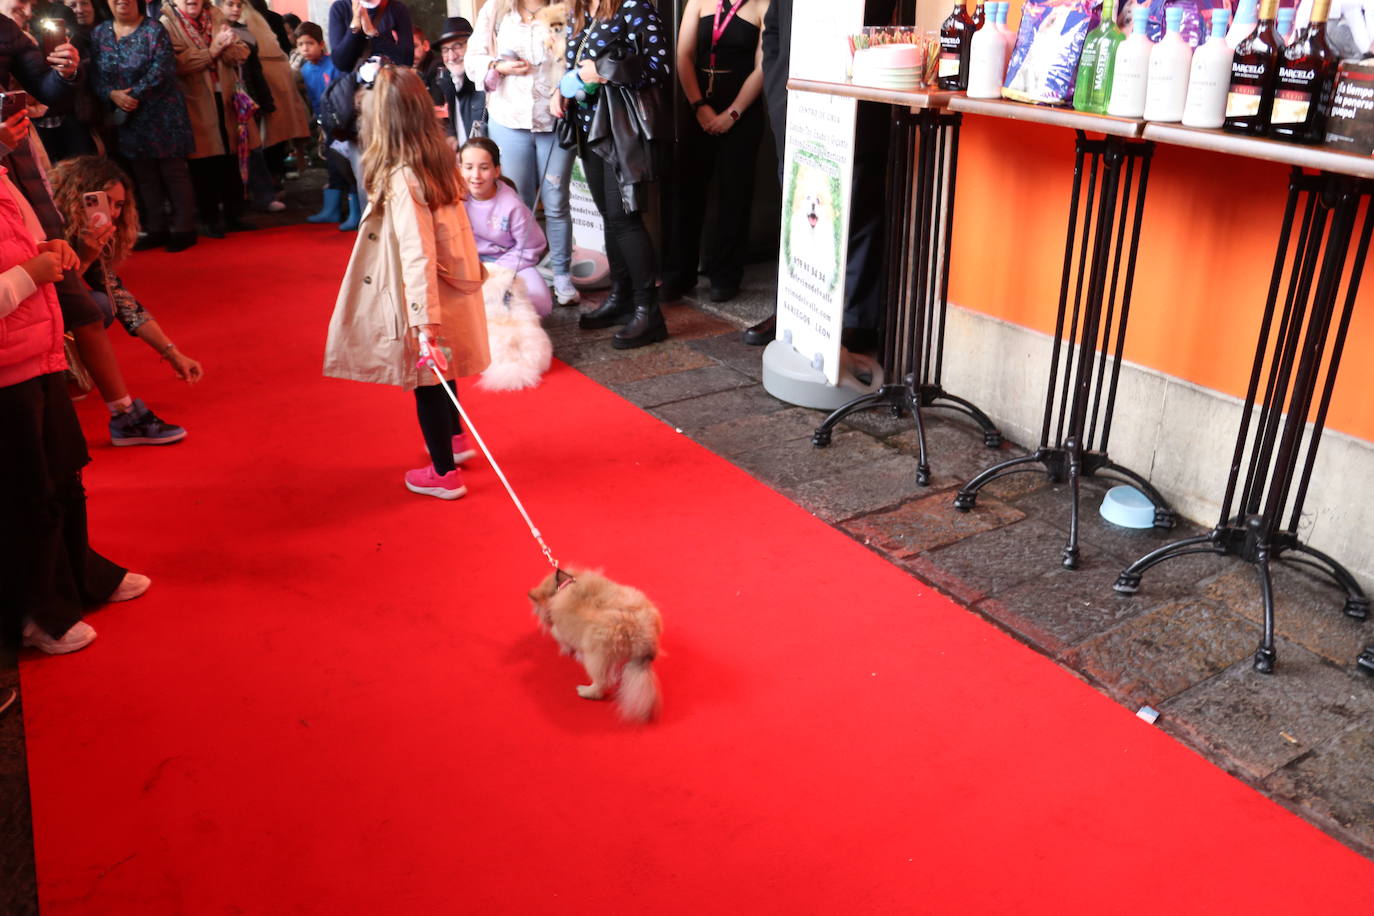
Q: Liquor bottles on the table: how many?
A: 11